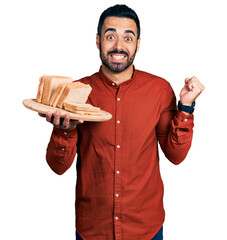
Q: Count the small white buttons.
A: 10